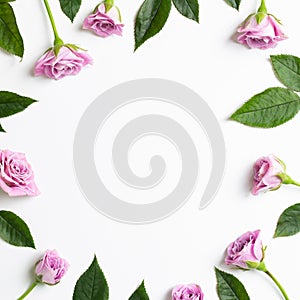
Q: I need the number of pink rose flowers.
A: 8